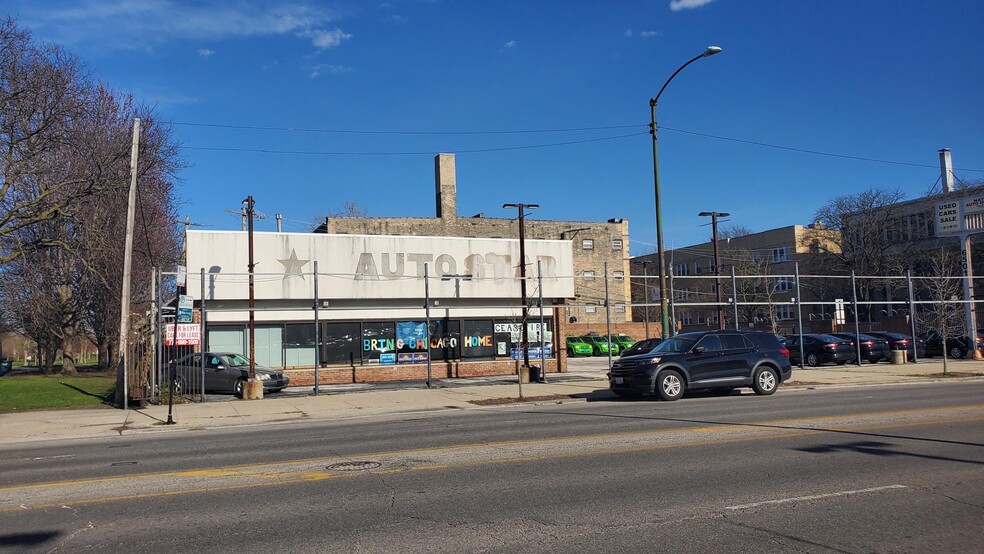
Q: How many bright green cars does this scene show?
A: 3